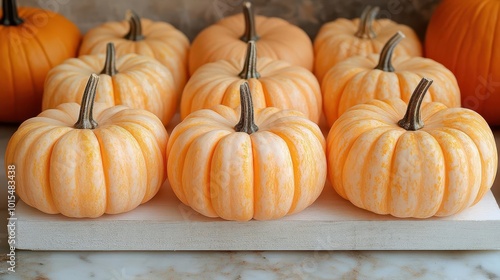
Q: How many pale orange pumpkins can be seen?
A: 9